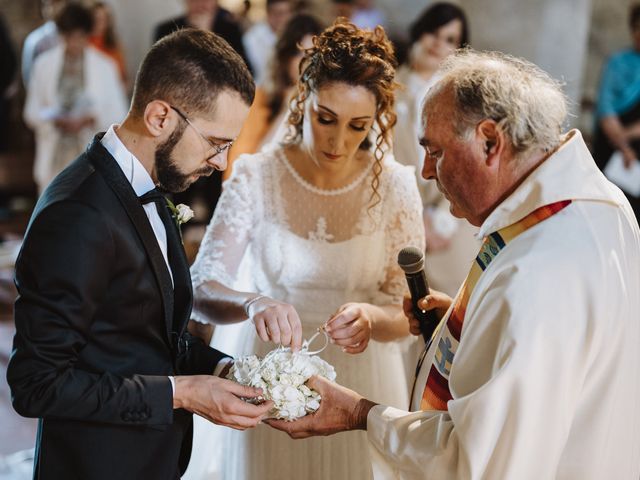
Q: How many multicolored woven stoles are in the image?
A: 1